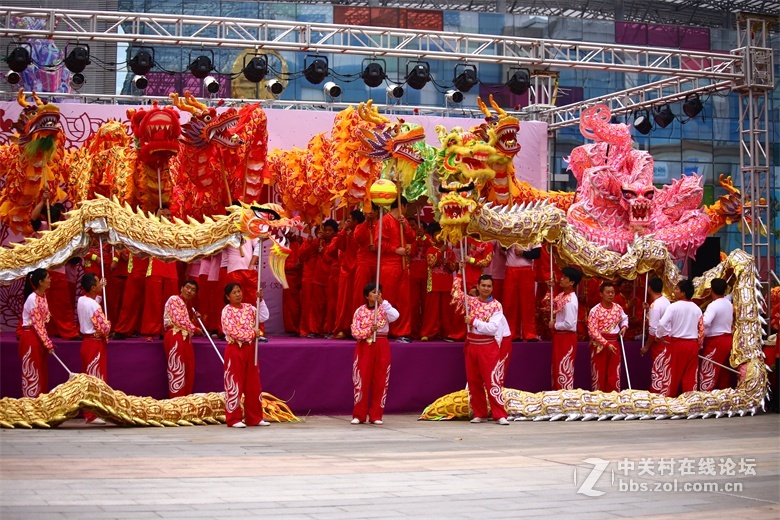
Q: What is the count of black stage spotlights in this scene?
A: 13